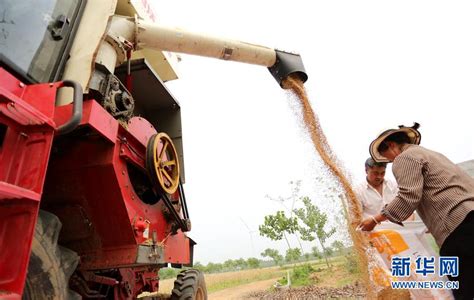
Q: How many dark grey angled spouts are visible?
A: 1